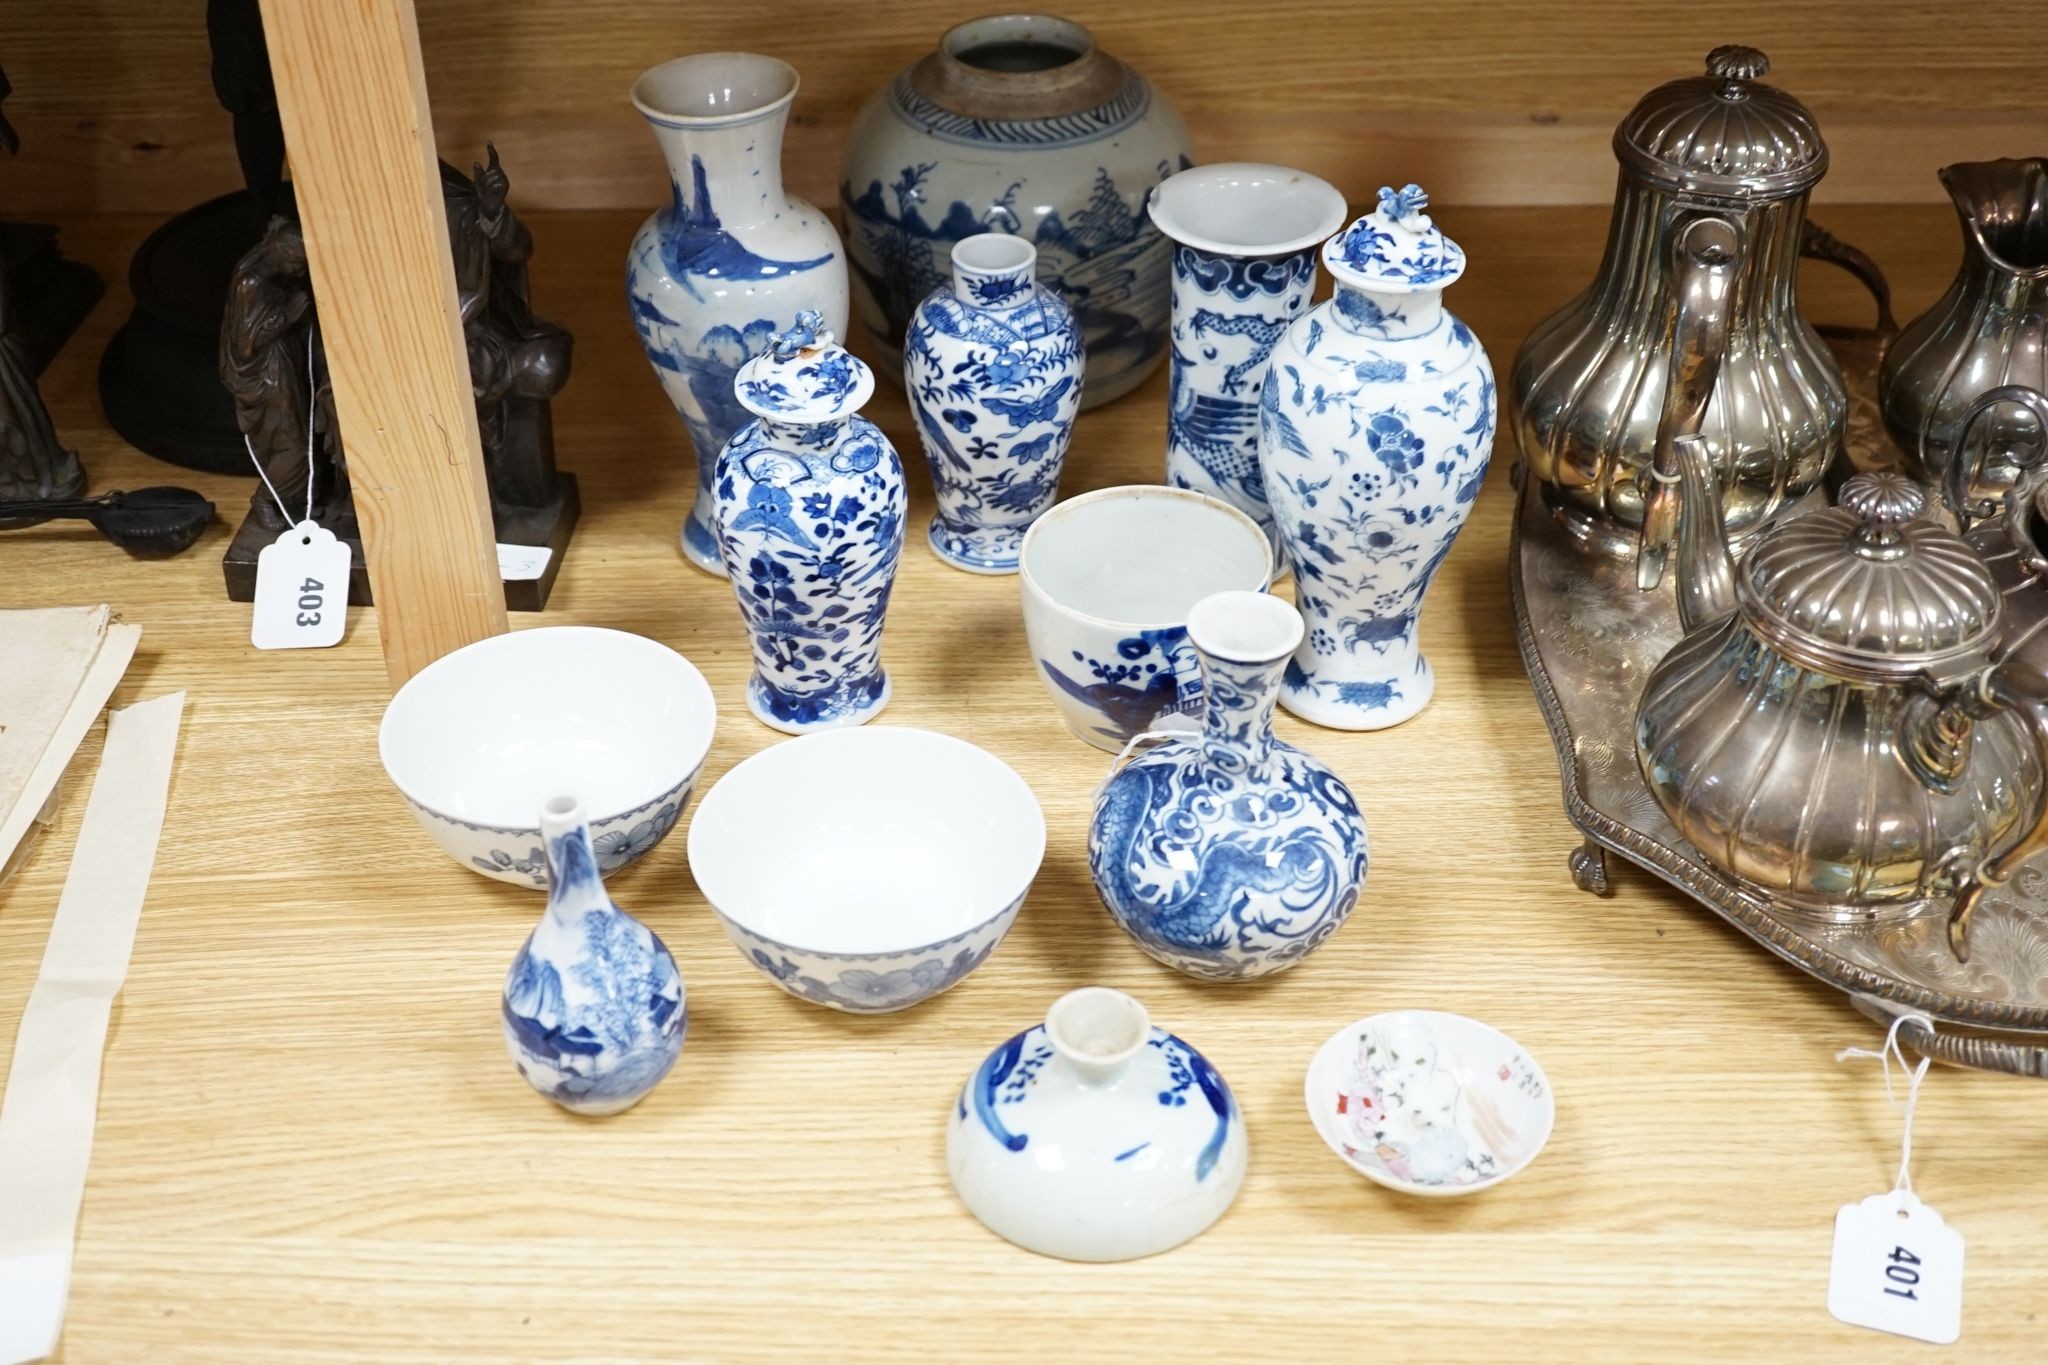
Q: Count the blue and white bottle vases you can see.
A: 2